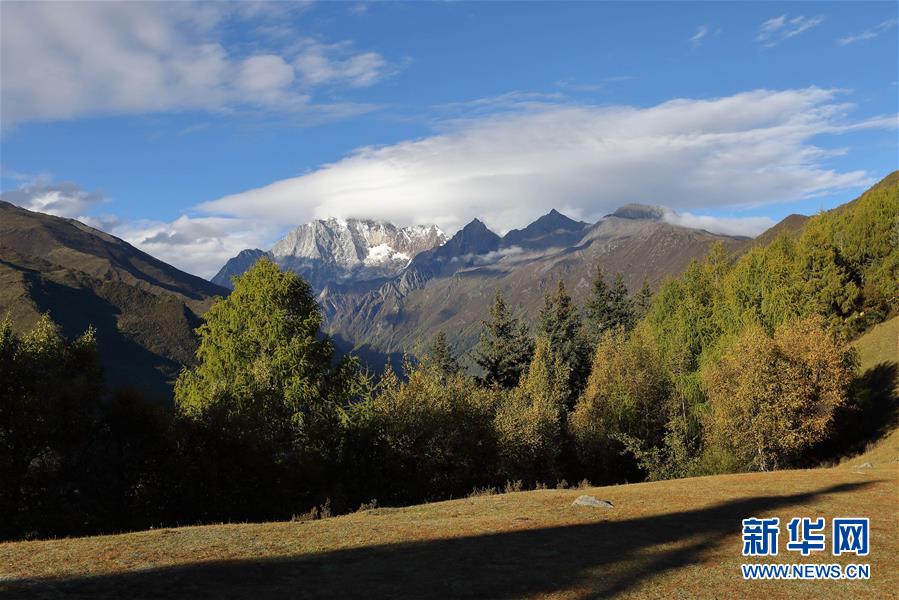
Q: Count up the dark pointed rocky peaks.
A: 2